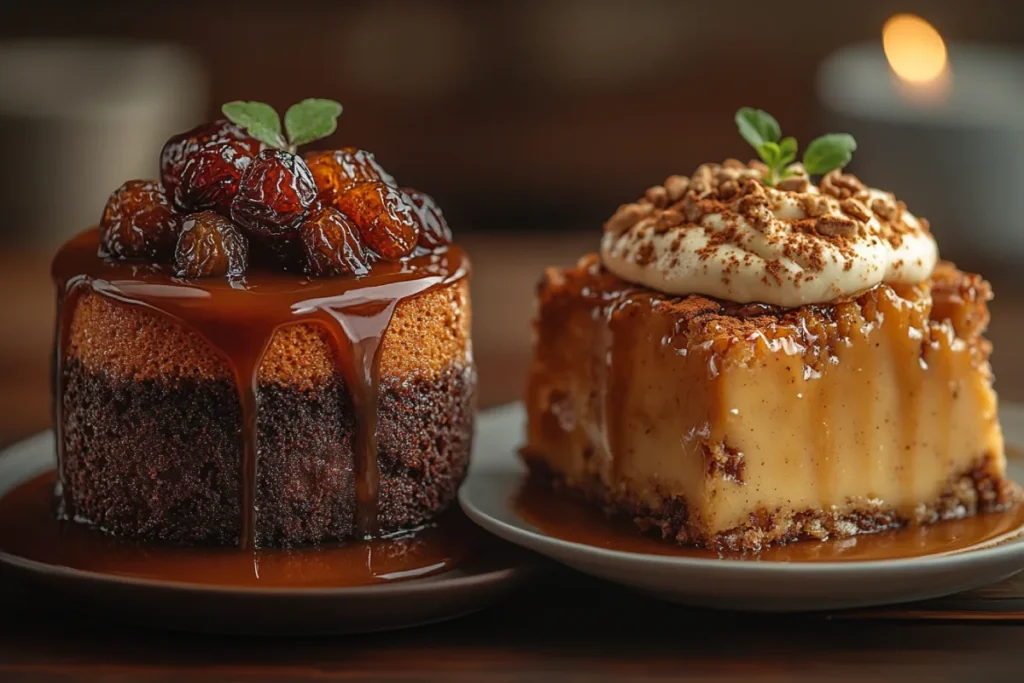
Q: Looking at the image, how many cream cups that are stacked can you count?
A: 0